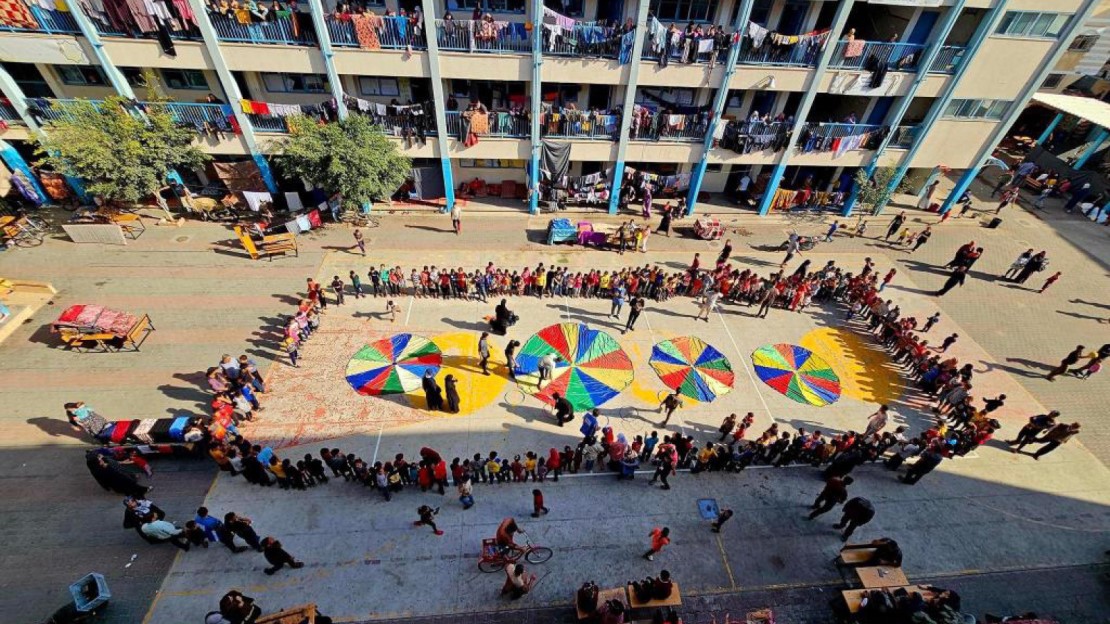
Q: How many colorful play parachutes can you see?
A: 4